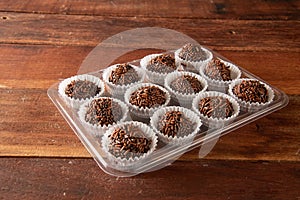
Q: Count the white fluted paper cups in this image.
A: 12